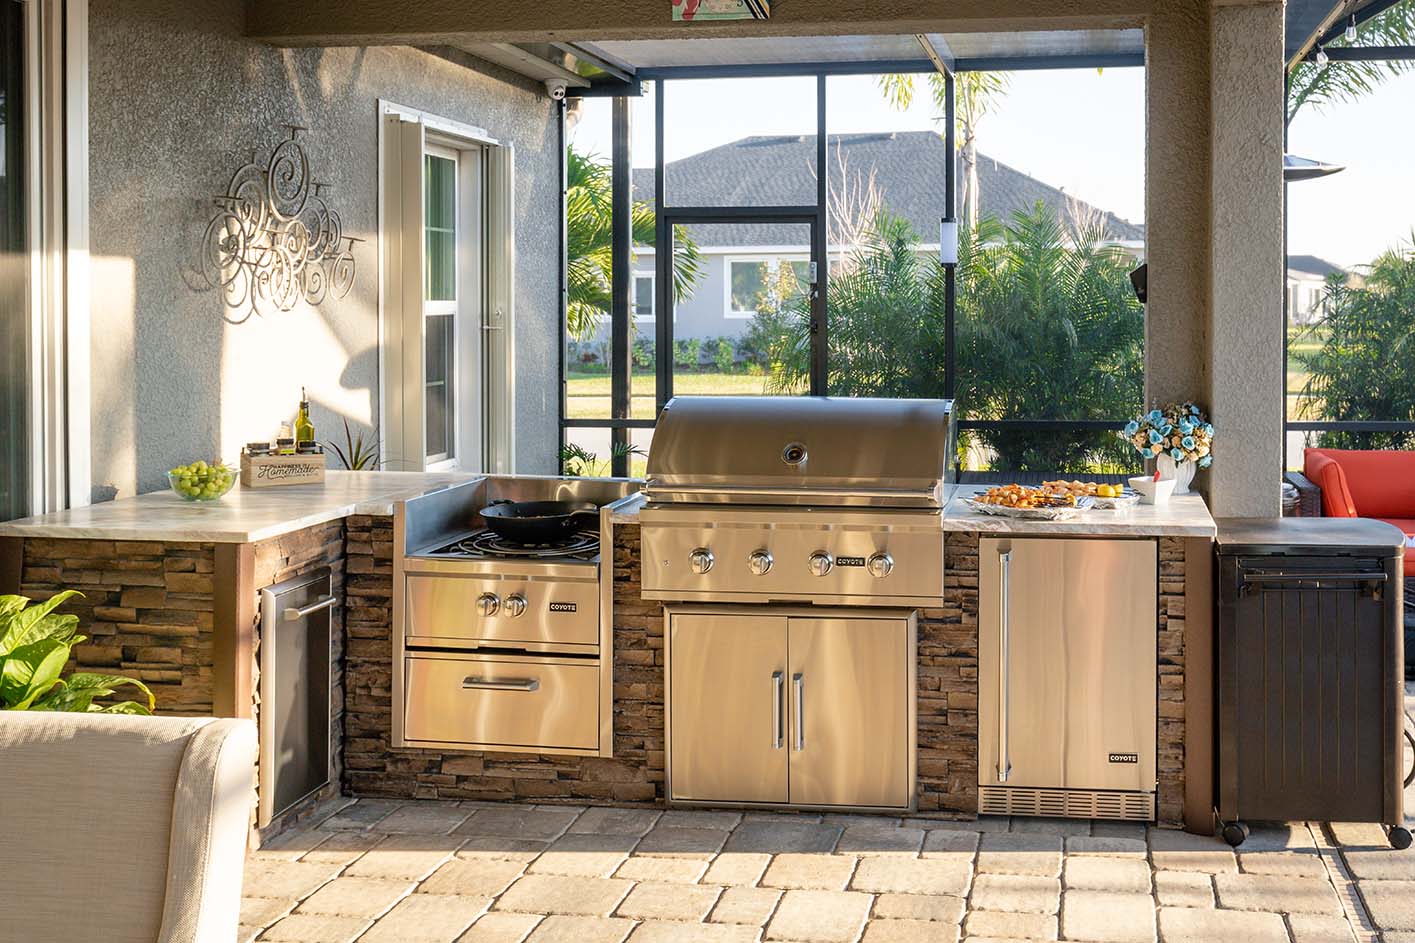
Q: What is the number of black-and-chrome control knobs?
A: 6